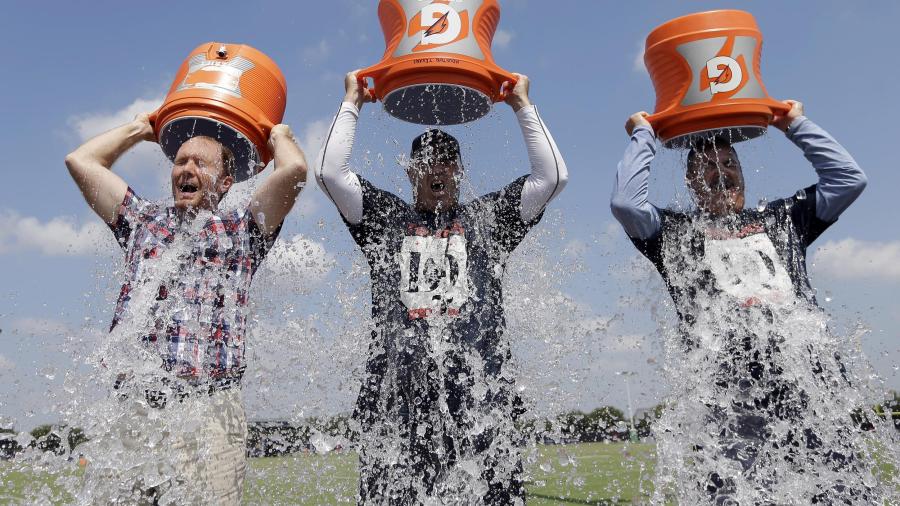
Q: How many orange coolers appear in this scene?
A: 3